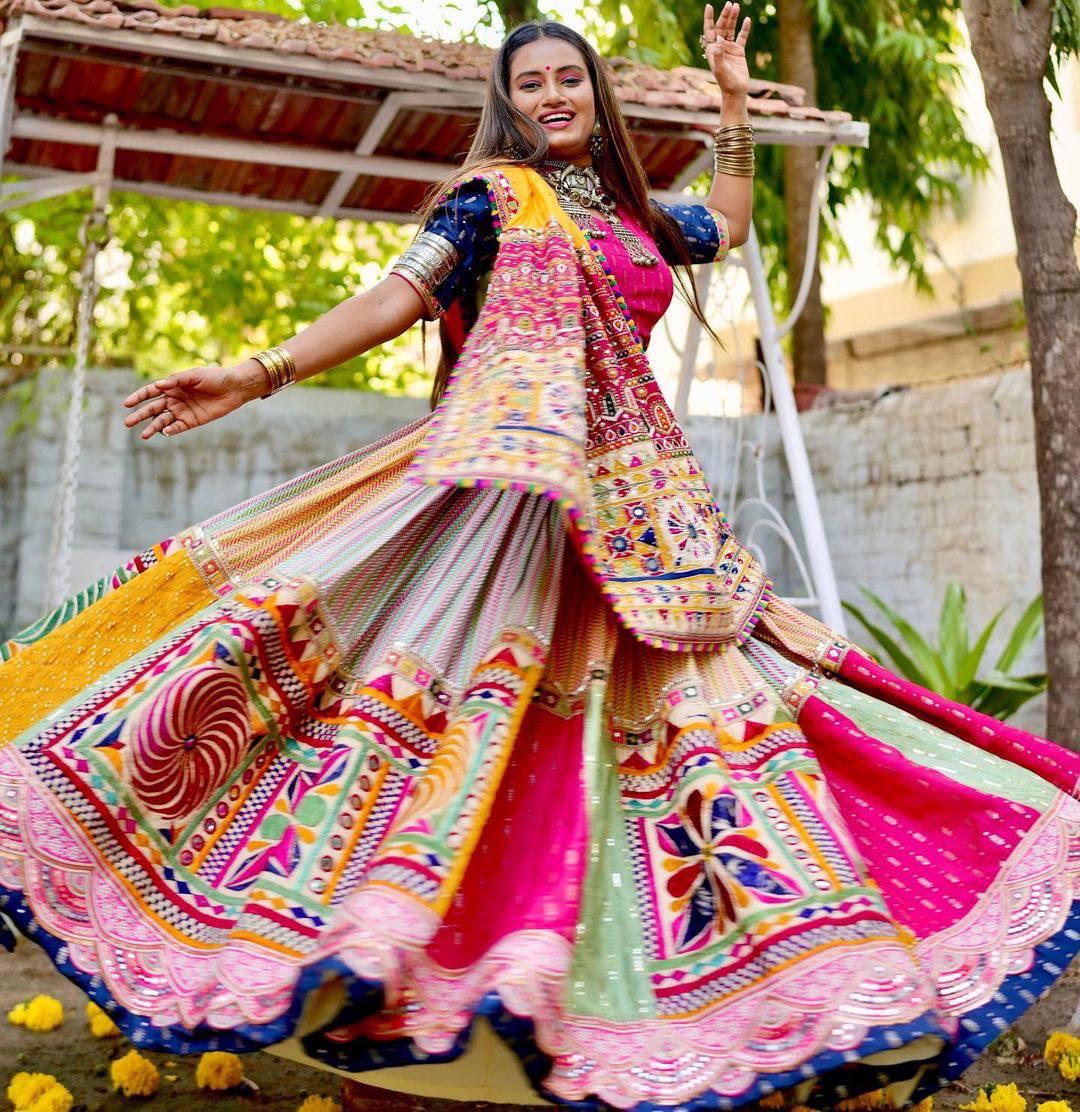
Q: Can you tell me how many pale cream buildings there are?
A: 1